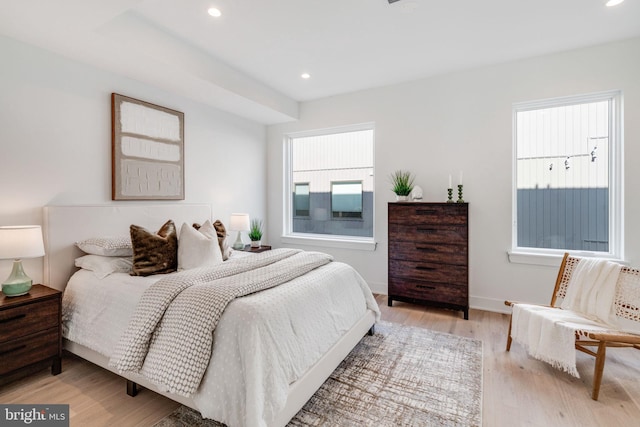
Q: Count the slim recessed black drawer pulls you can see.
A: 7